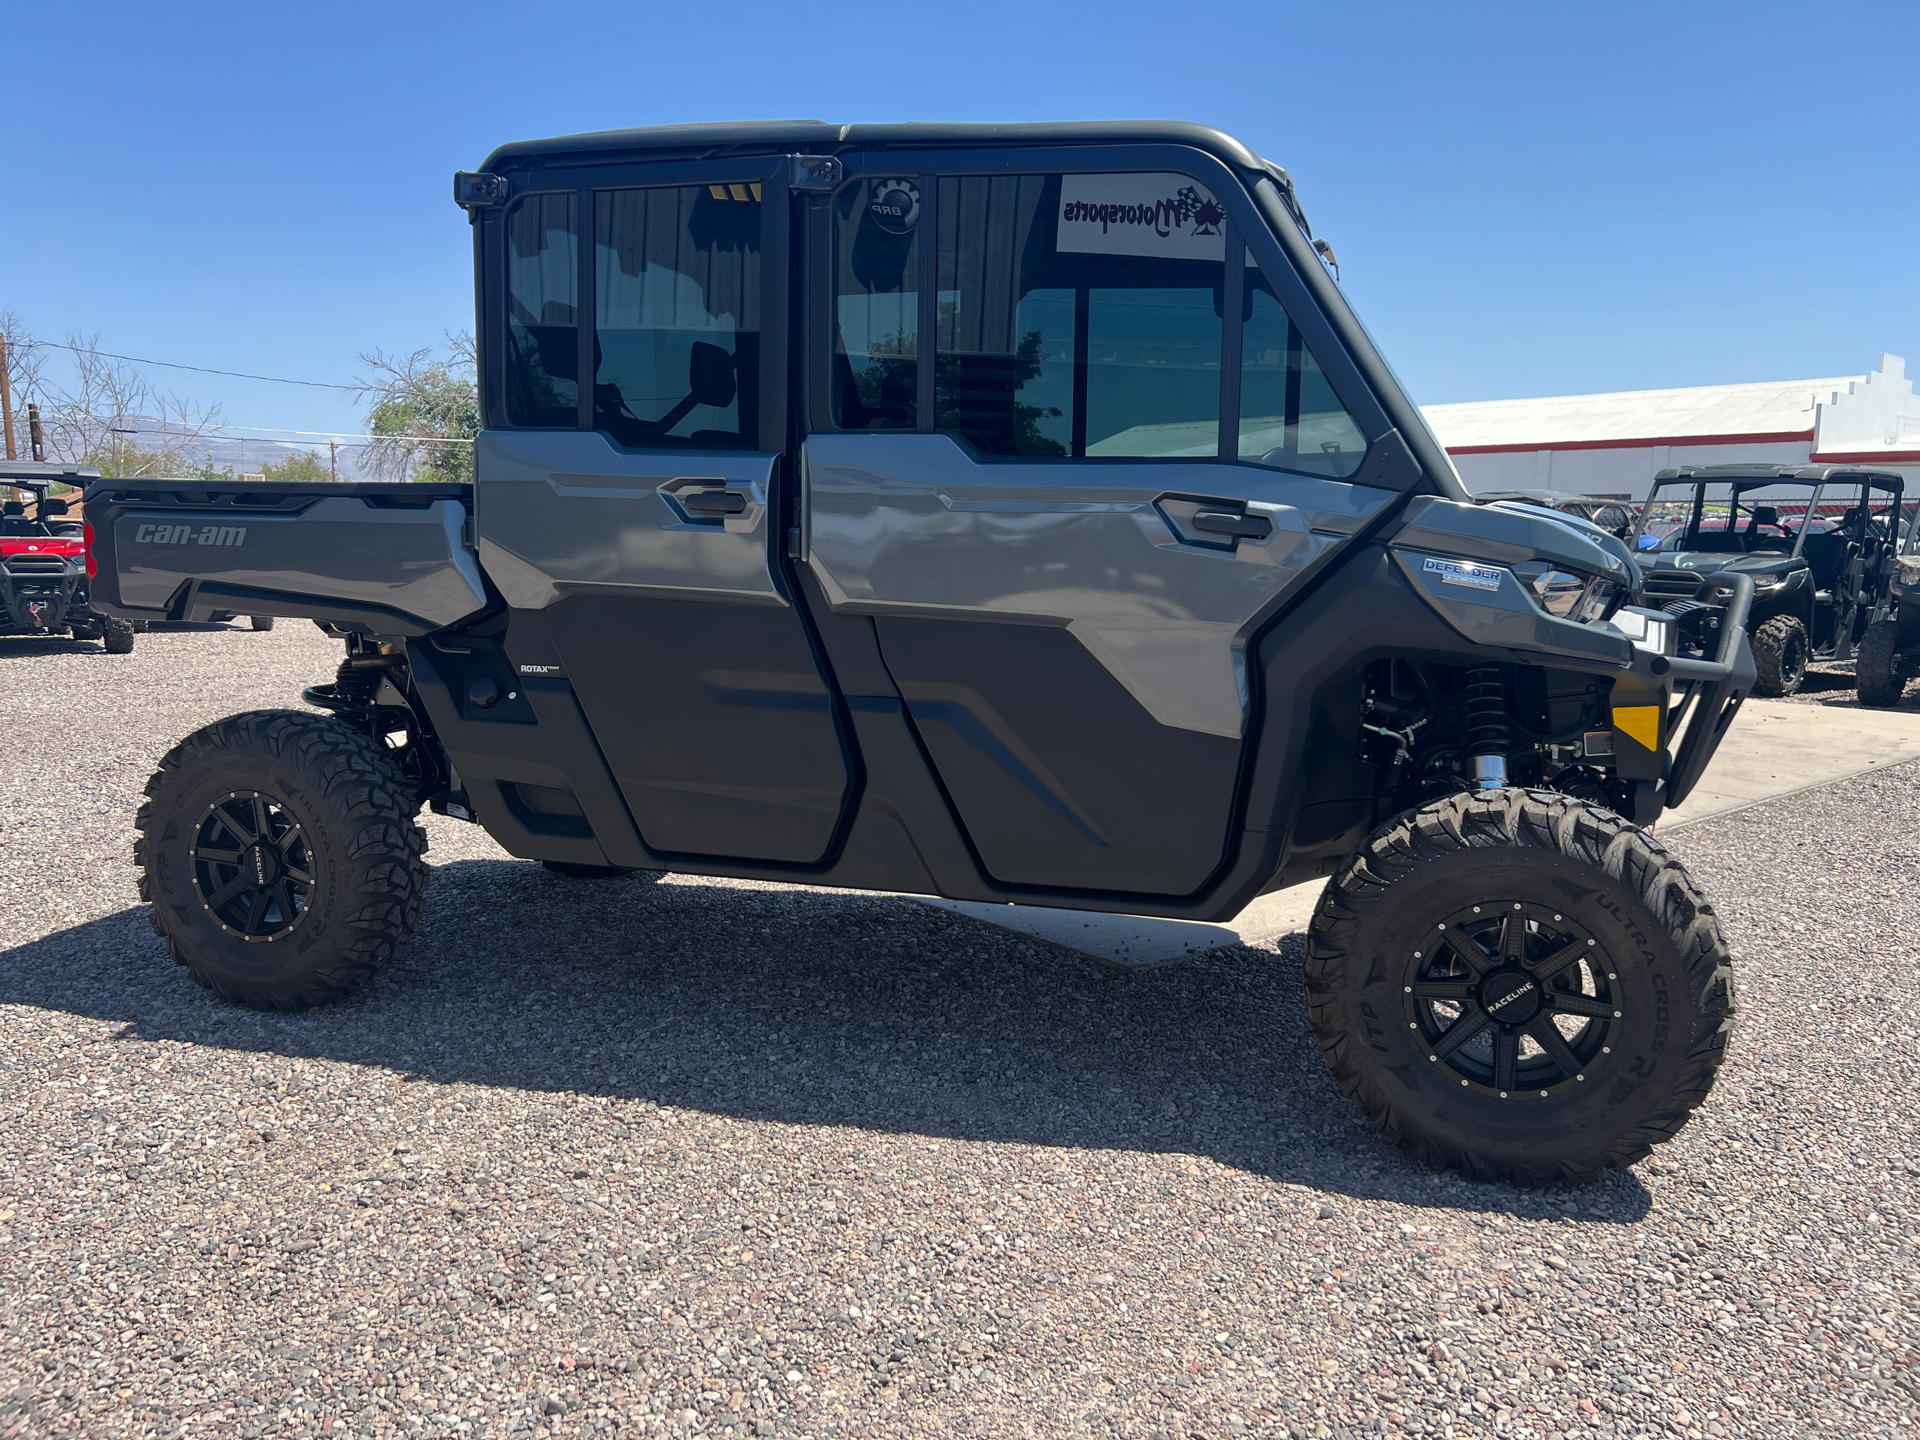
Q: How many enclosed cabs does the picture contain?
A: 1